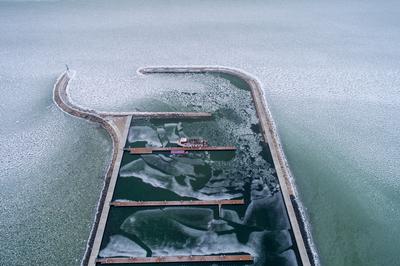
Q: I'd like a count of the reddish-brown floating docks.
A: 3